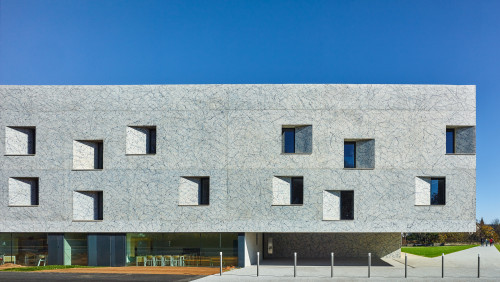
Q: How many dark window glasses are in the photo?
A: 12